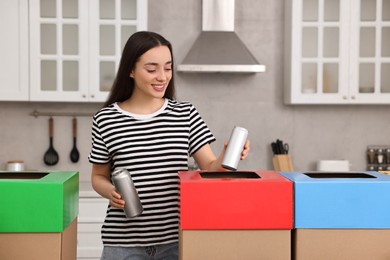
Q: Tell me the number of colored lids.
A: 3